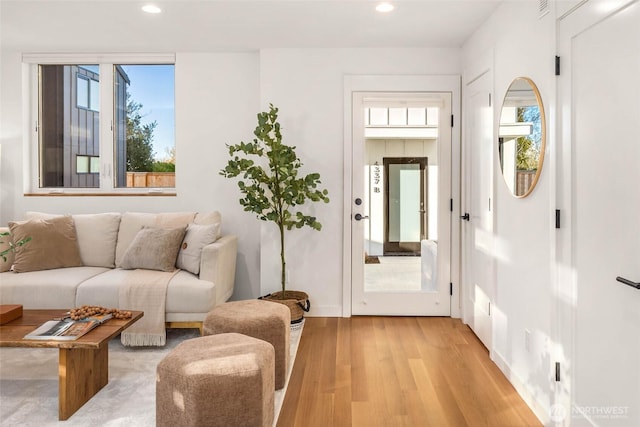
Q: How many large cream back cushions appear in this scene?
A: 2